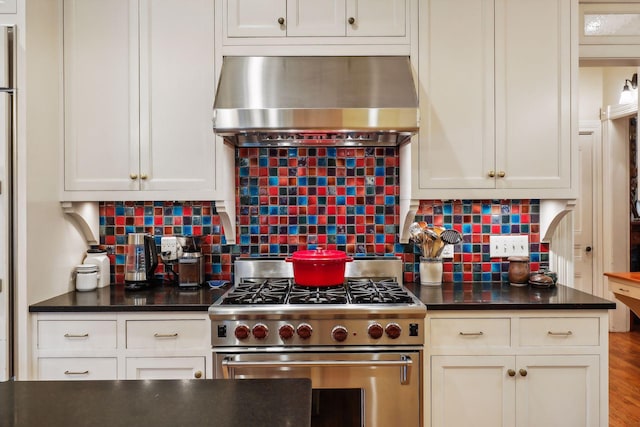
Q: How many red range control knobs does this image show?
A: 7